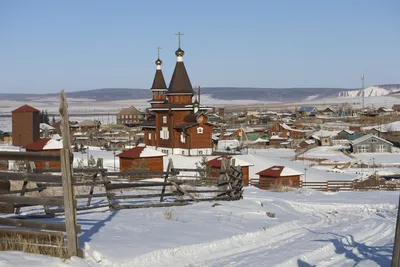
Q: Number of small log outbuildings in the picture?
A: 4